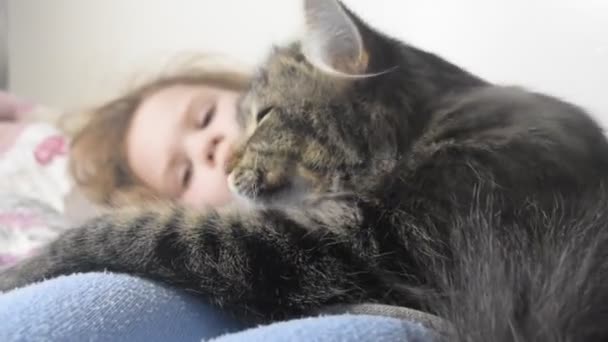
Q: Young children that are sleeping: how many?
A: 1